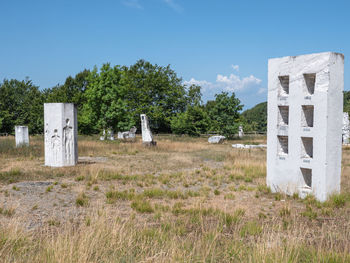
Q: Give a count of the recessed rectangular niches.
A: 7